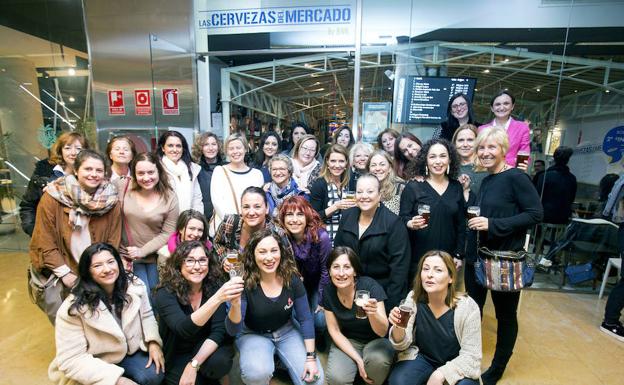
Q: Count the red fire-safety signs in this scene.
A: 3